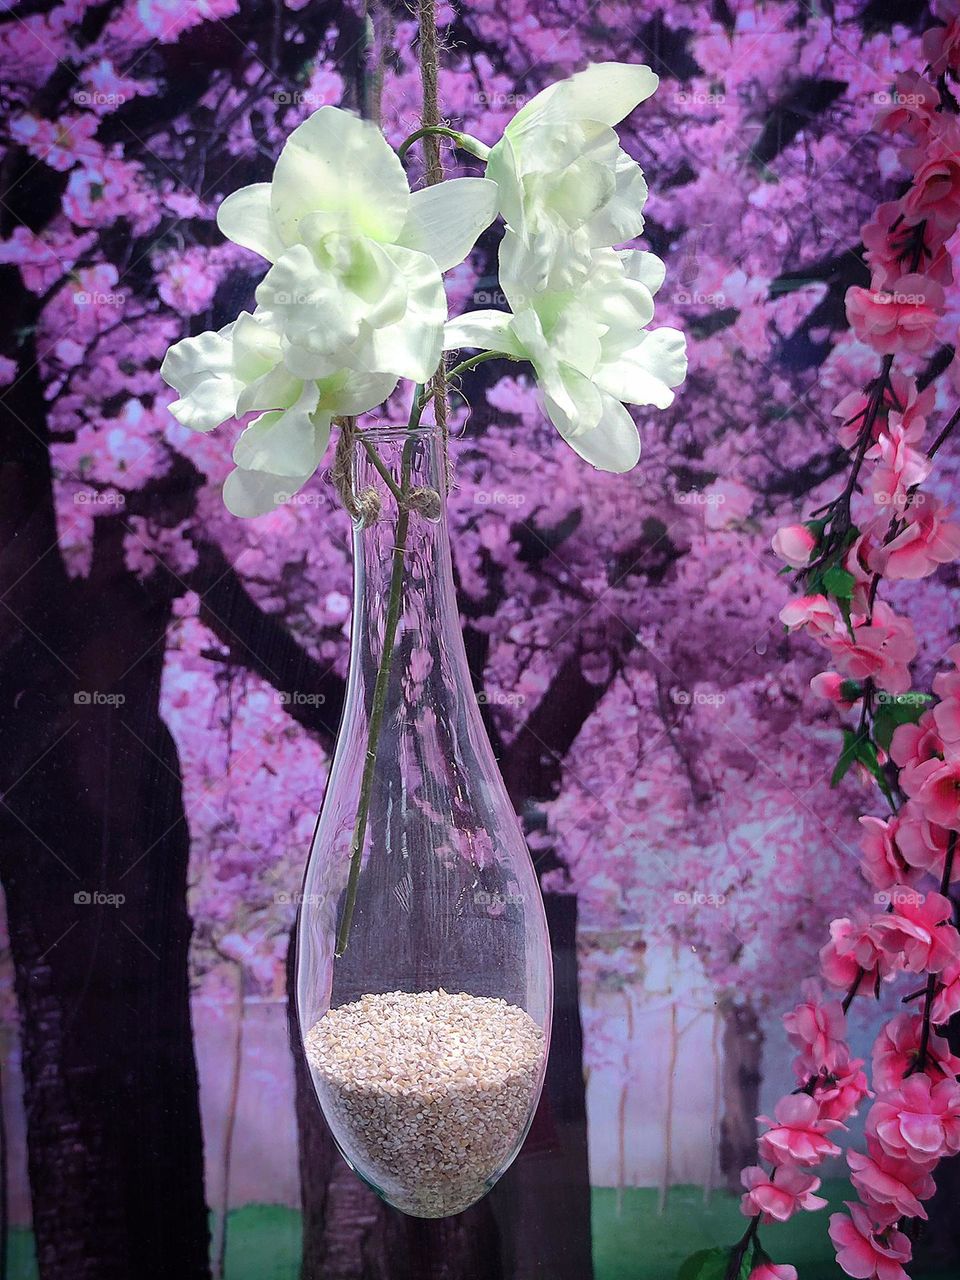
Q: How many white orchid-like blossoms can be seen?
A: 4